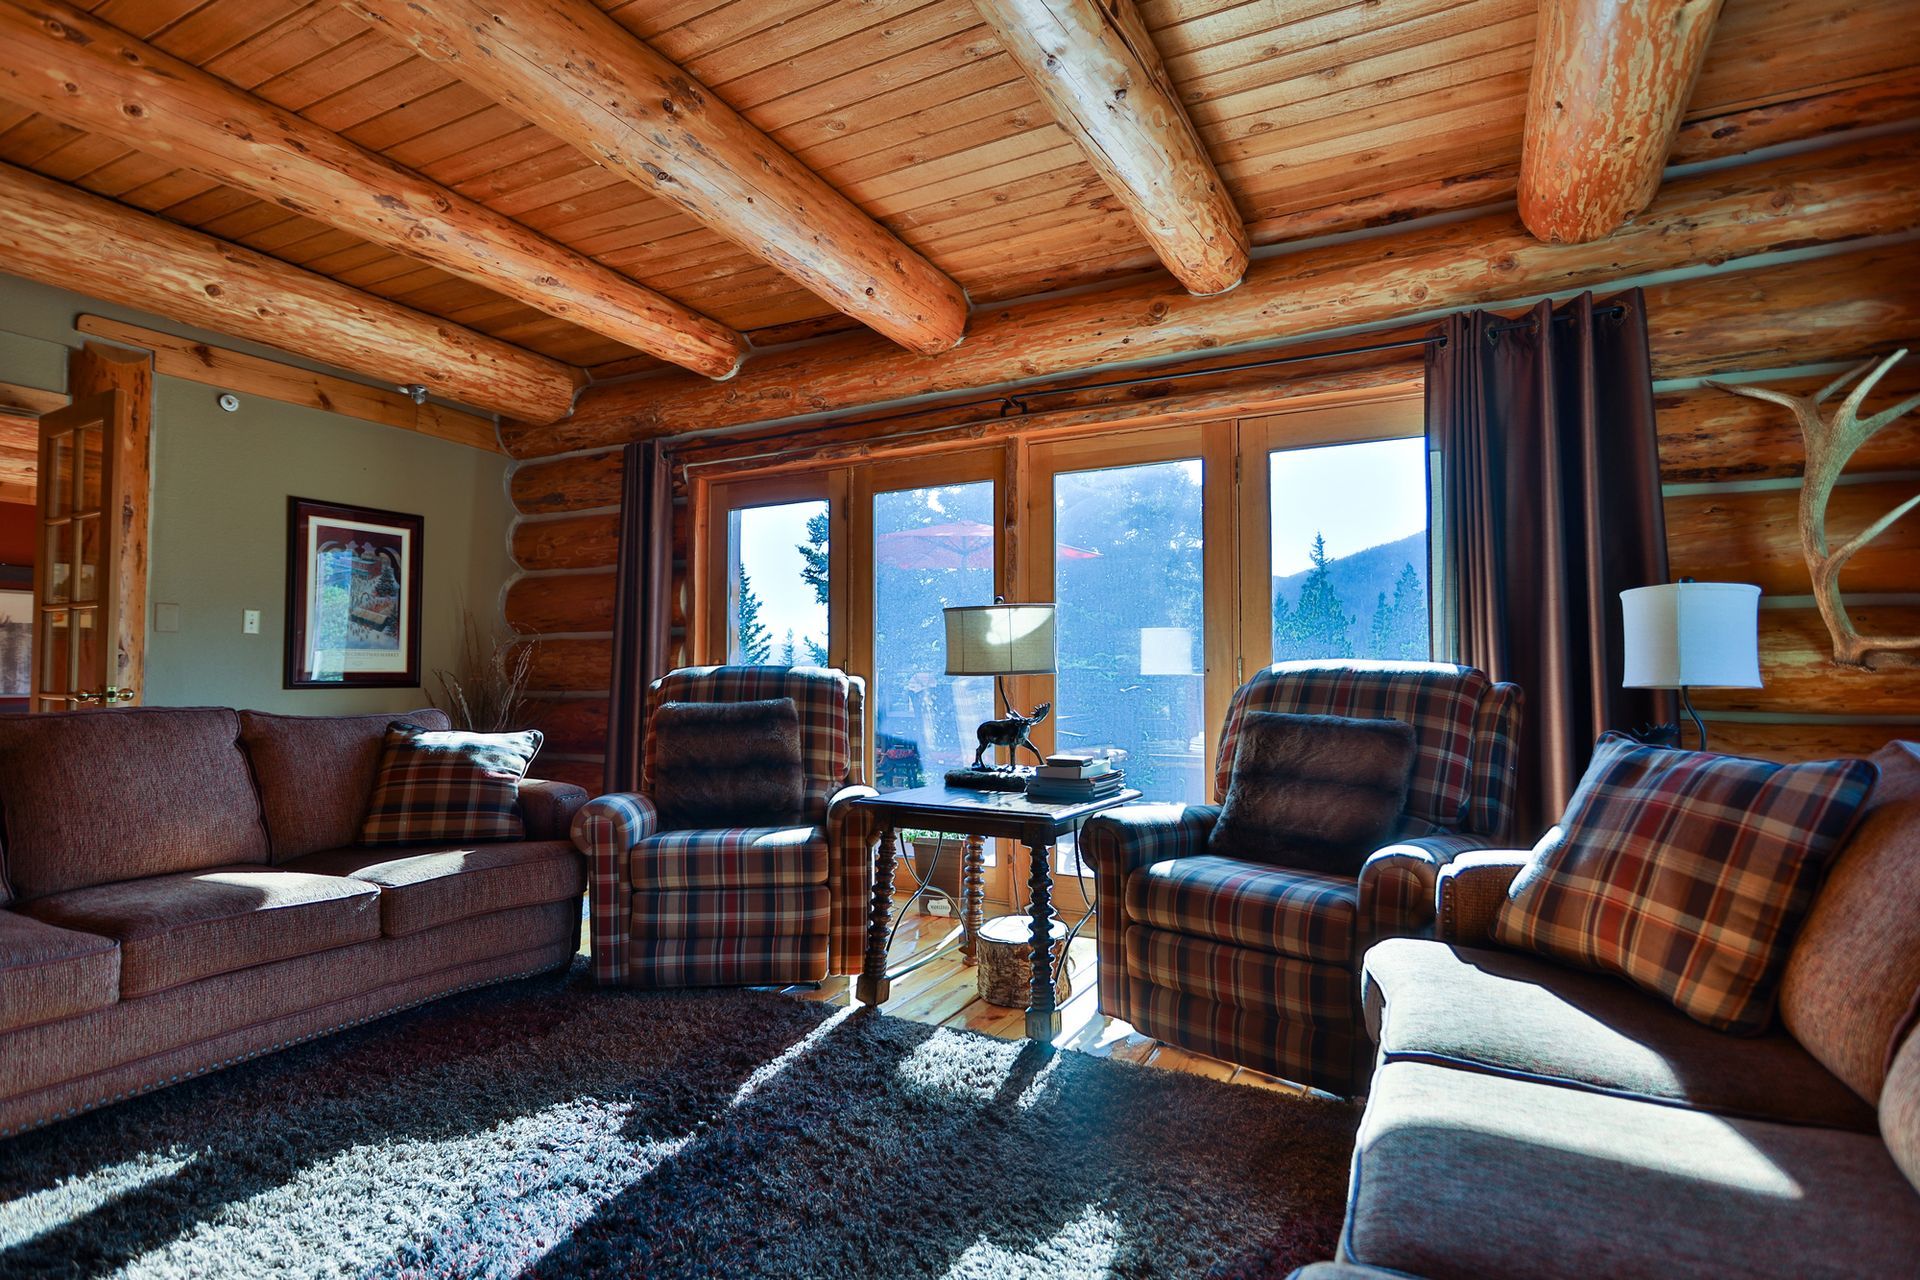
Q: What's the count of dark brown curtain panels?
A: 2